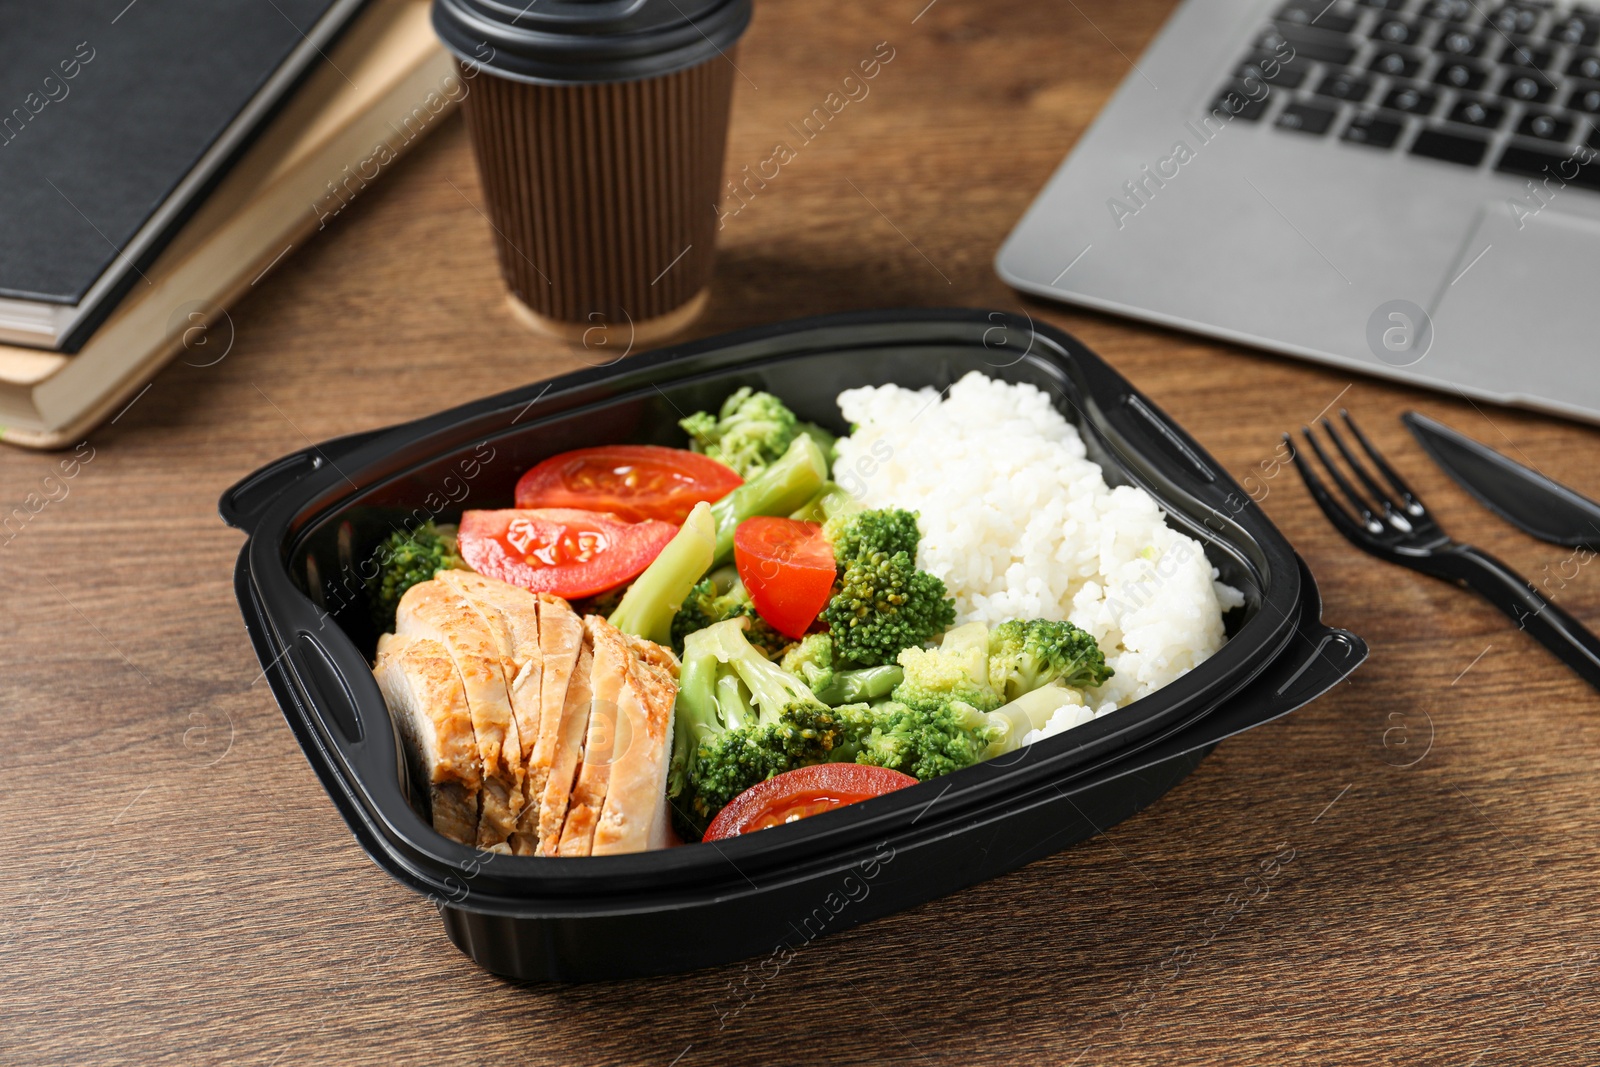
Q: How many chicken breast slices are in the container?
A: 7